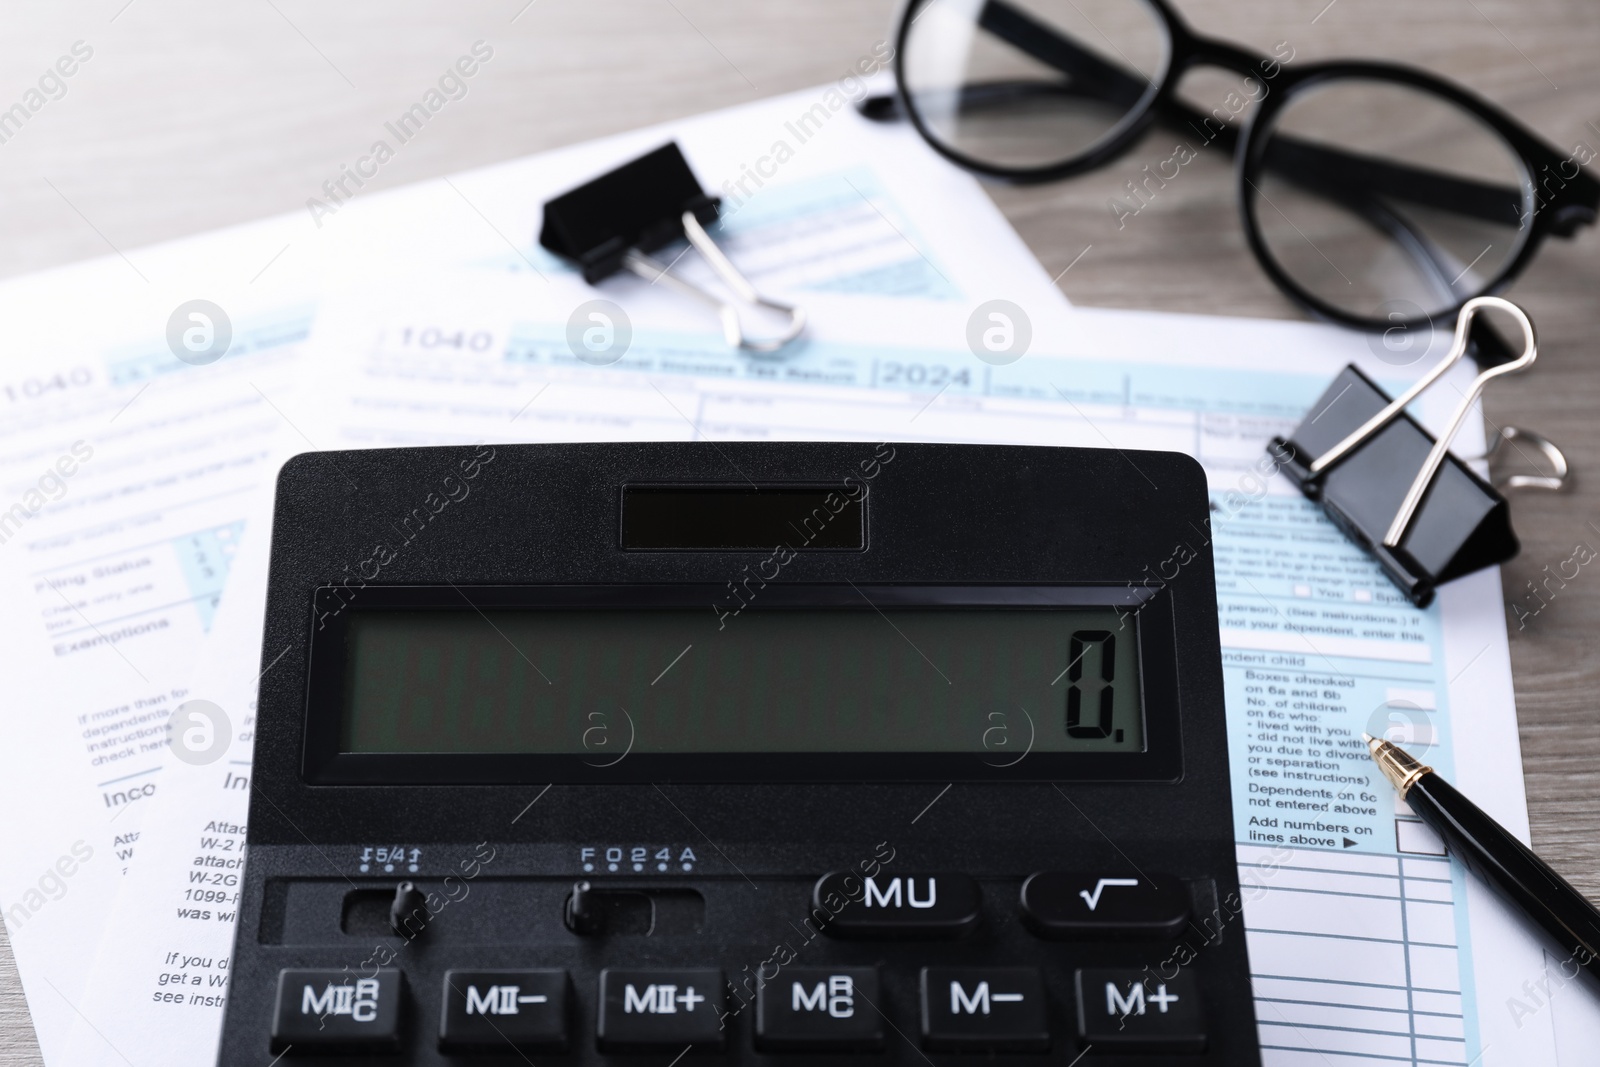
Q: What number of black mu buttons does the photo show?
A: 1